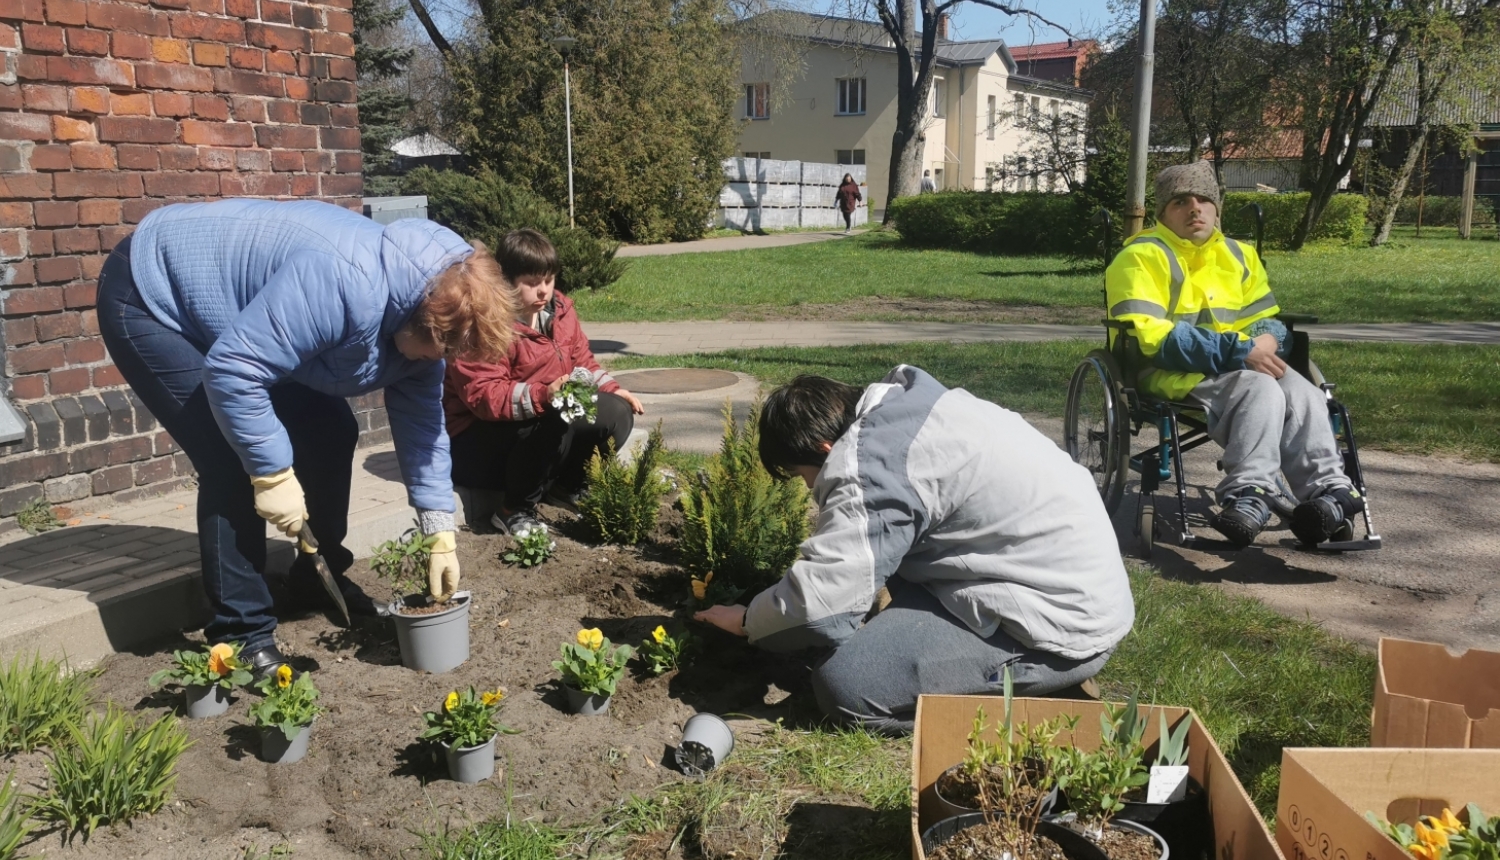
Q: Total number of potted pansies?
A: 4